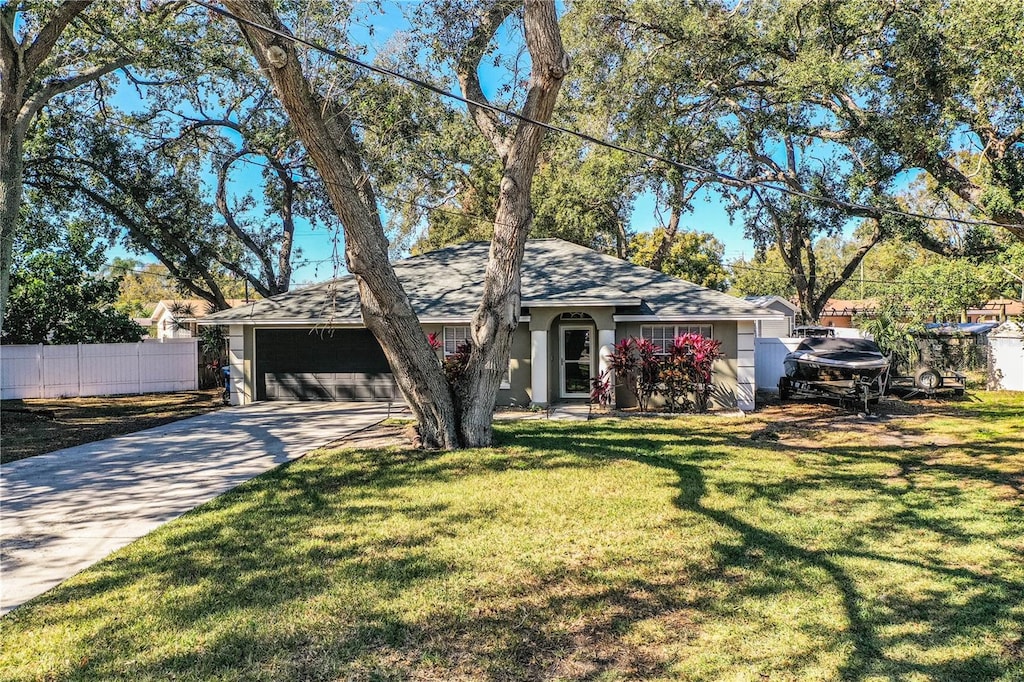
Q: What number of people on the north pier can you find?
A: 0